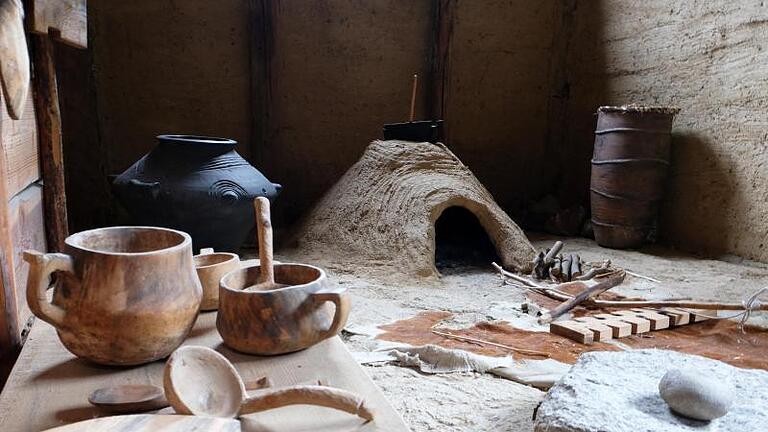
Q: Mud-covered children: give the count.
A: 0